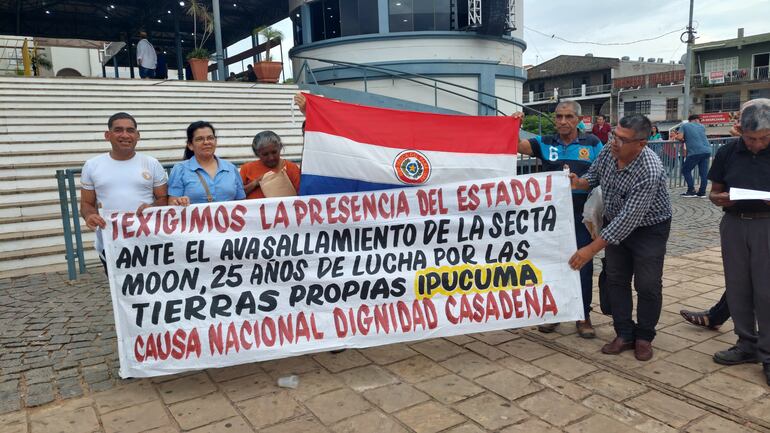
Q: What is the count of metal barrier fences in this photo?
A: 2